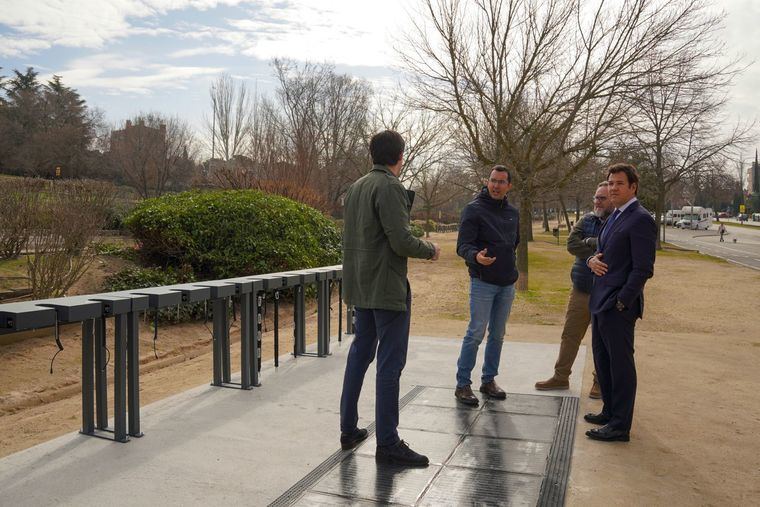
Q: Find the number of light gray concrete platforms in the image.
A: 1